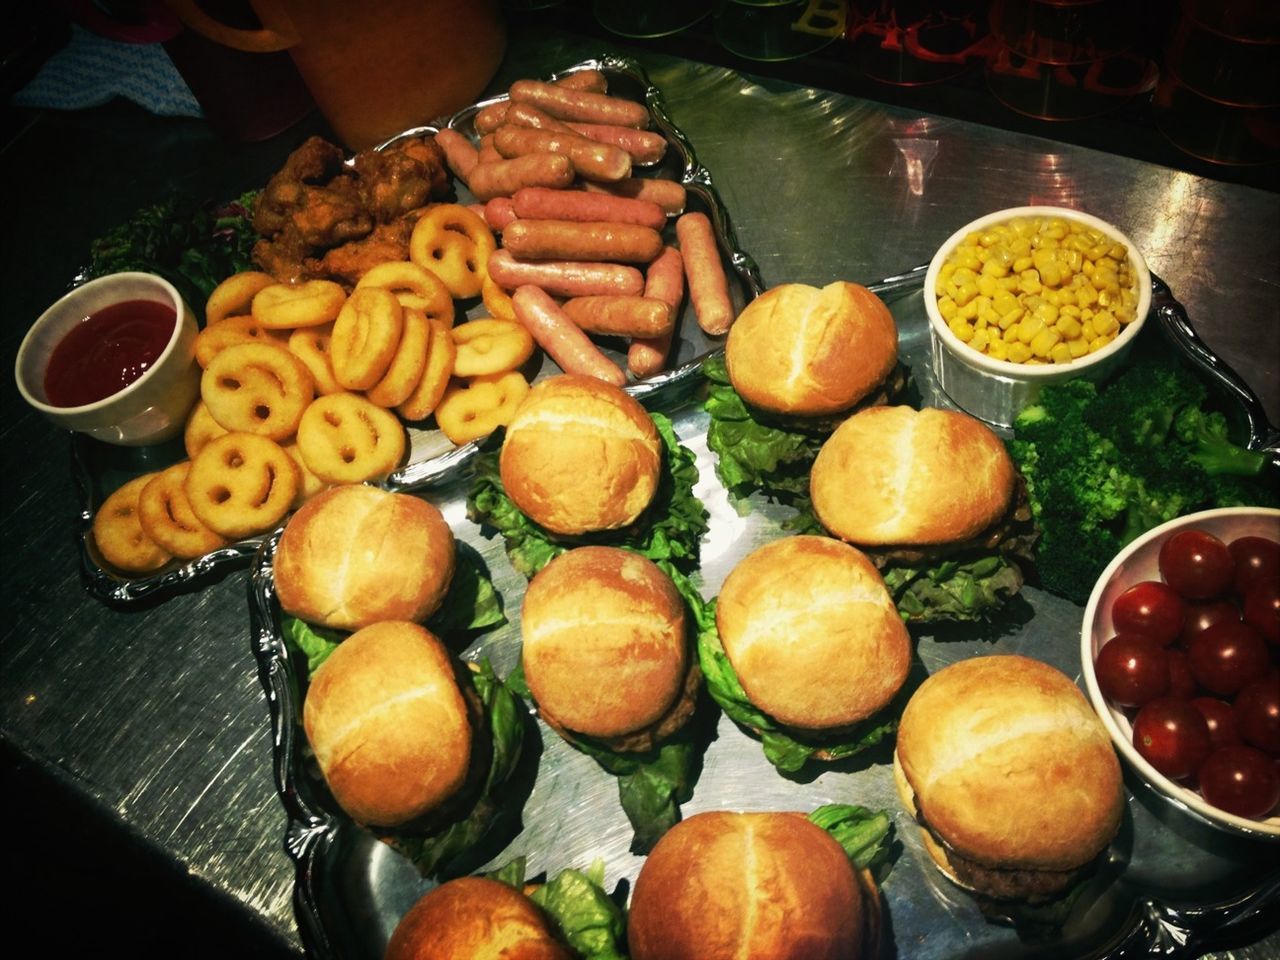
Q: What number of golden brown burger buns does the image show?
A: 10